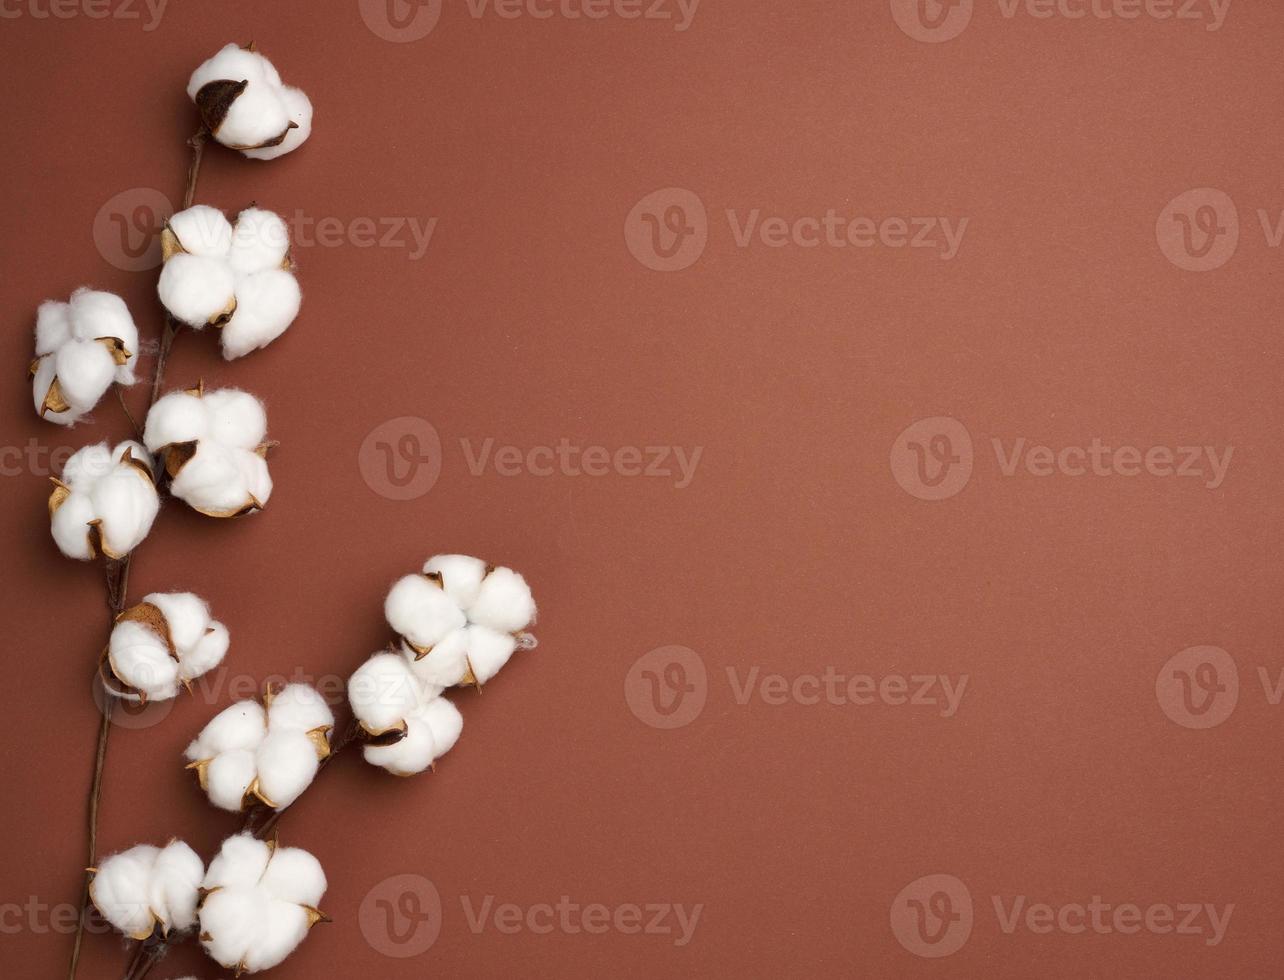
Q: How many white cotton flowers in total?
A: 11